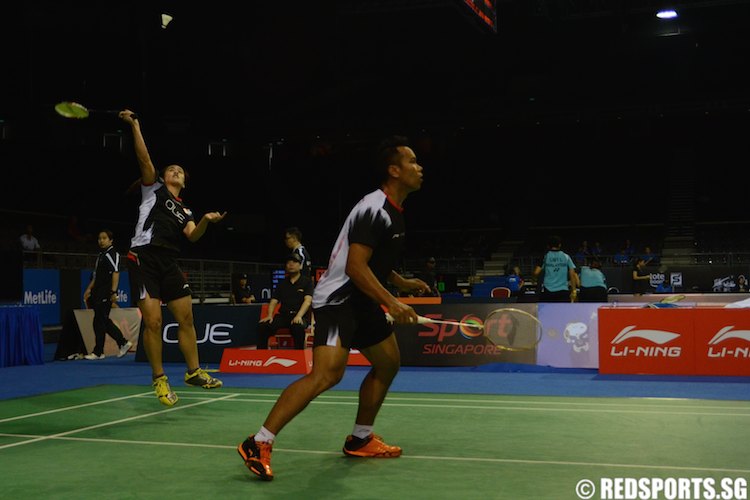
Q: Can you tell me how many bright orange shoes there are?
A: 2